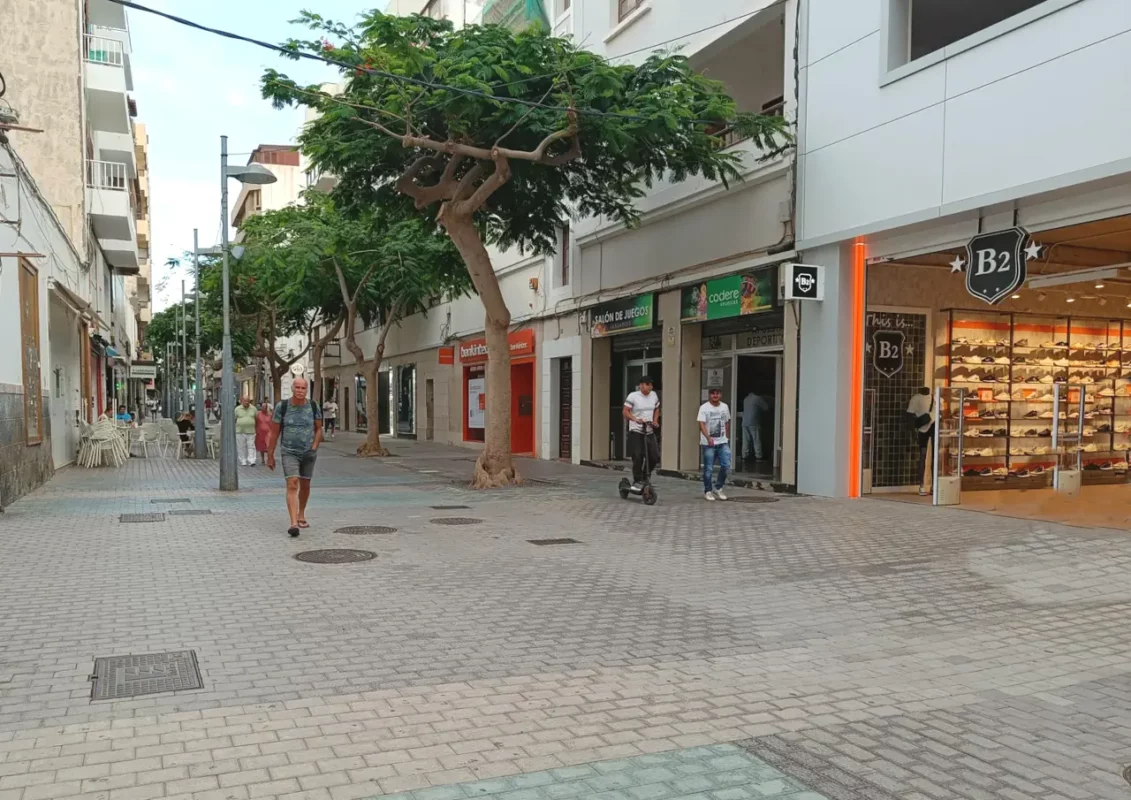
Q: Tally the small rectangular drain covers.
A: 5